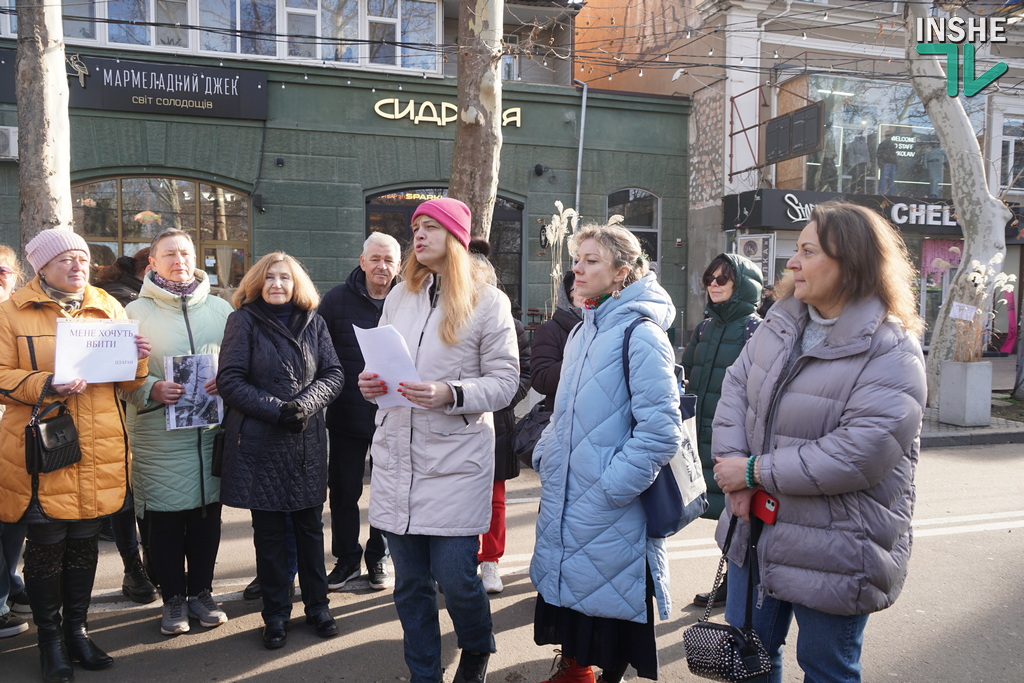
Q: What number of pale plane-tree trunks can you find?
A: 3